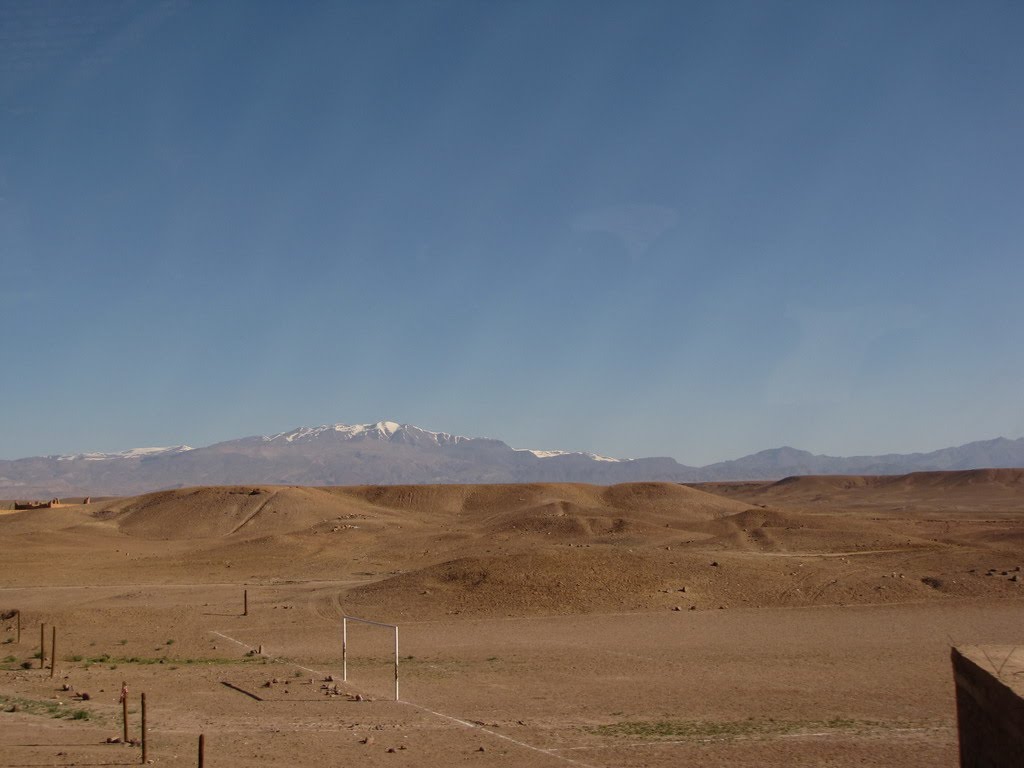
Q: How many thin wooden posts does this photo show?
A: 7